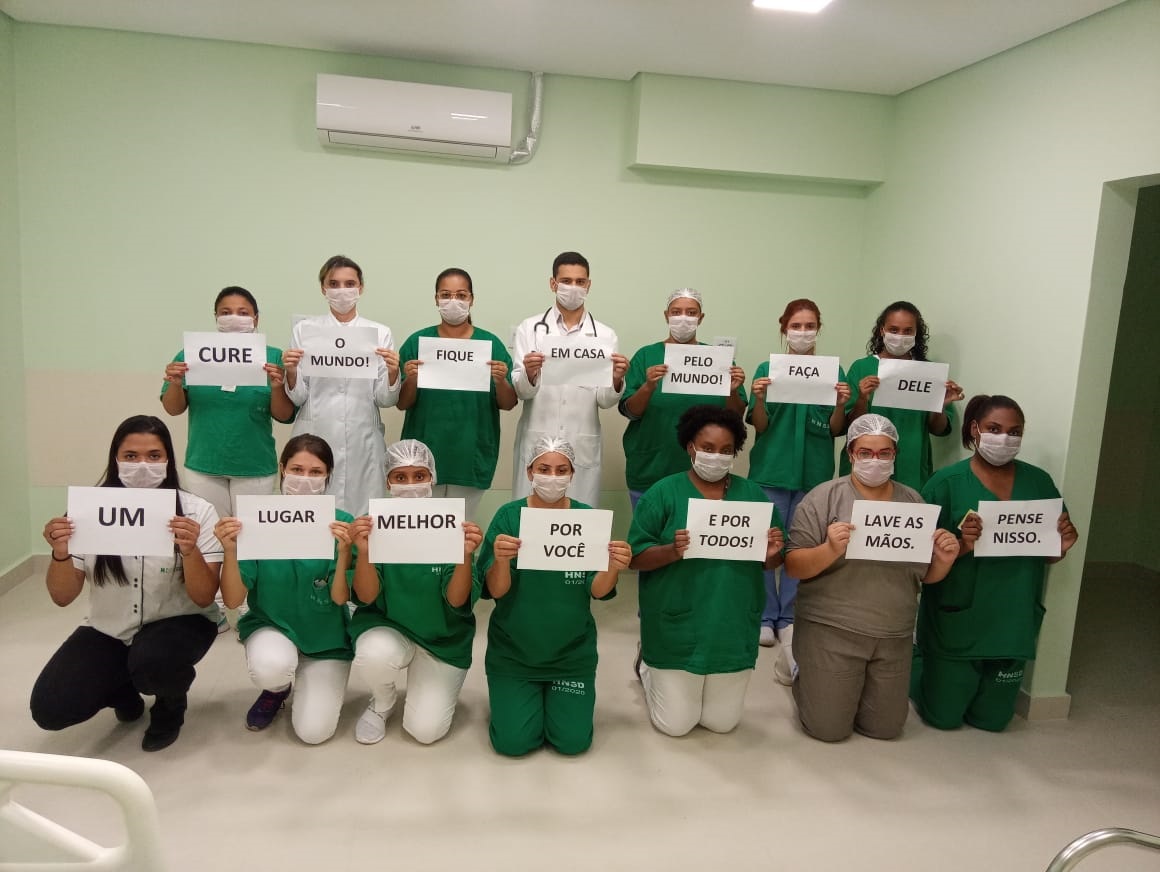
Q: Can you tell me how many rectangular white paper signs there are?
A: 14